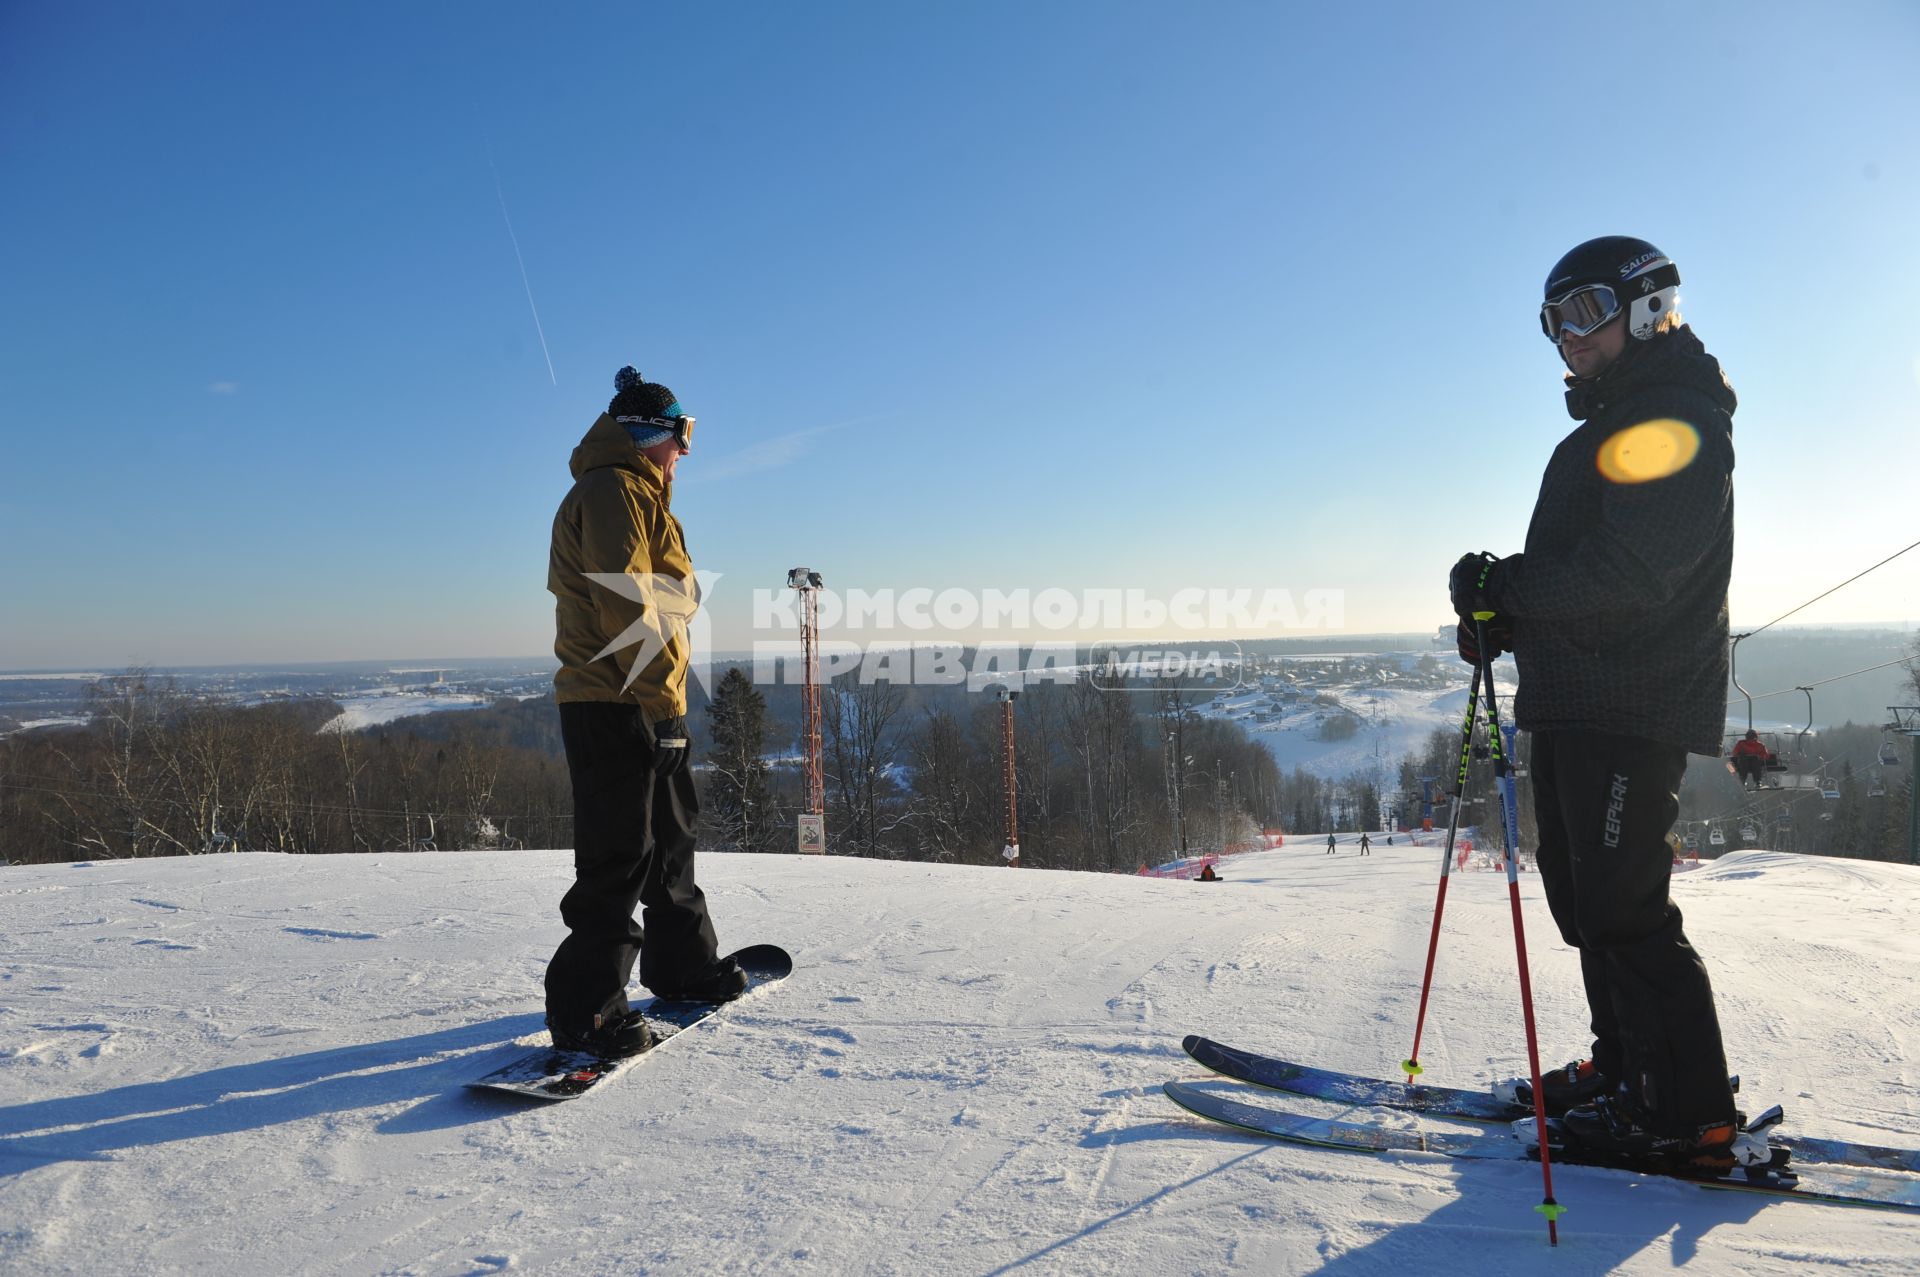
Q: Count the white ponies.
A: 0